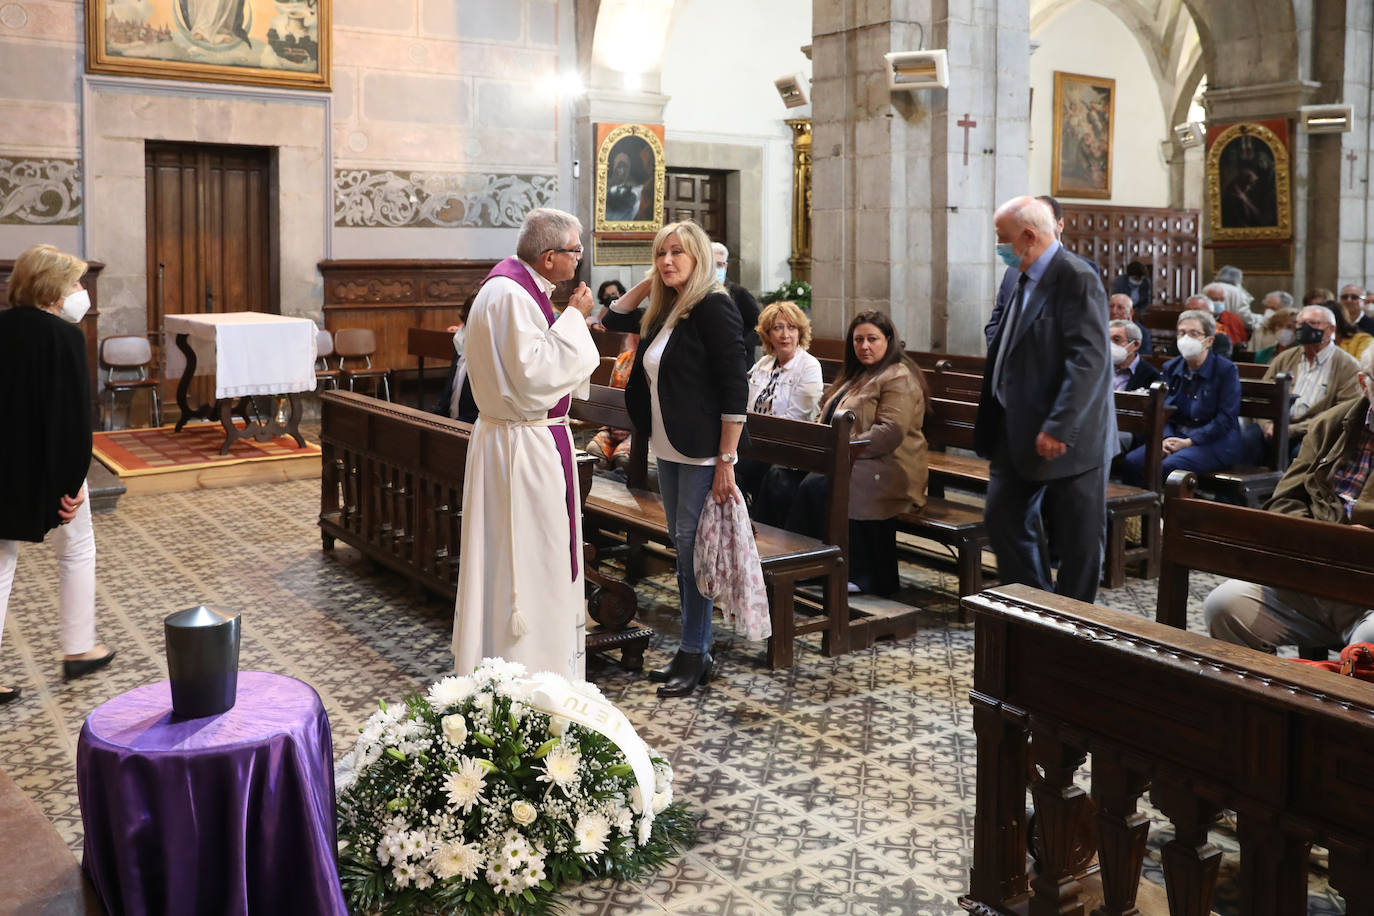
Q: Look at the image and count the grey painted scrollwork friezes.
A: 2